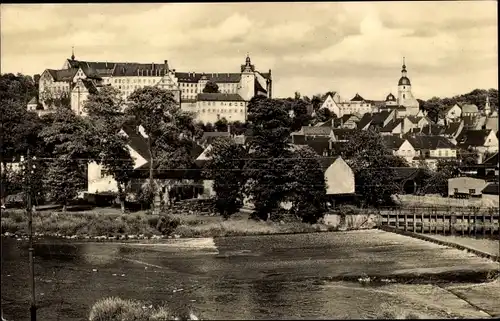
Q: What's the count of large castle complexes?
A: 1